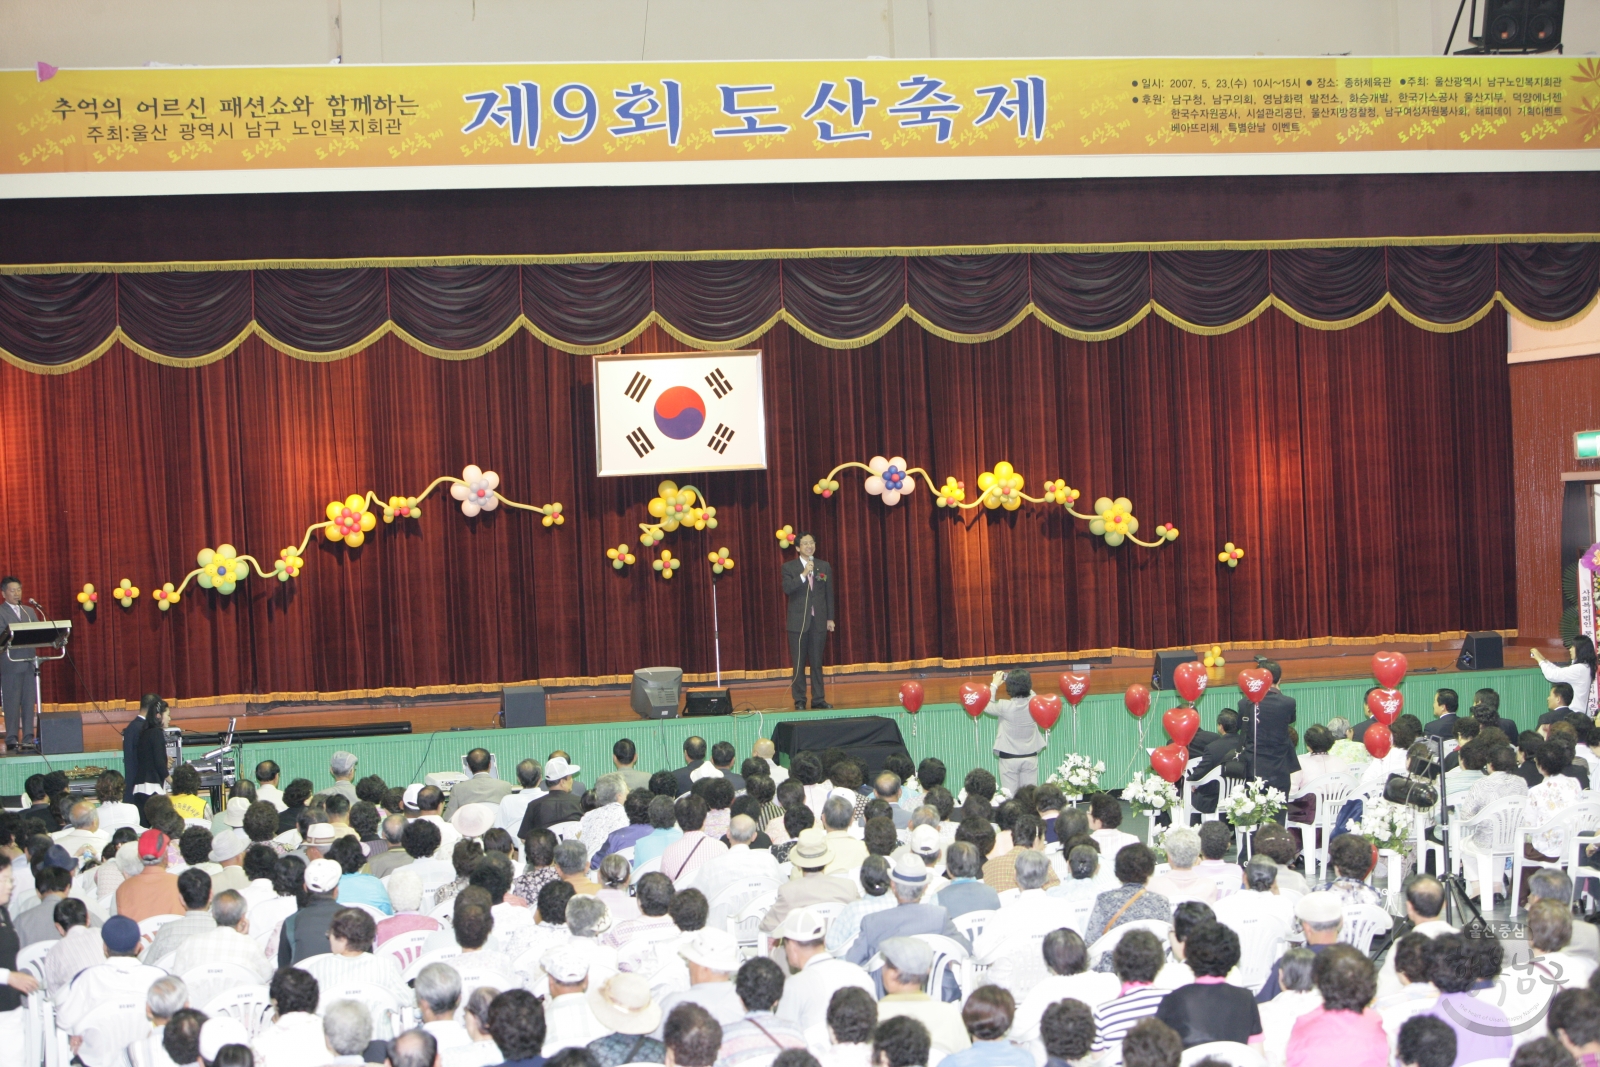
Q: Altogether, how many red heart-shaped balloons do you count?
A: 12